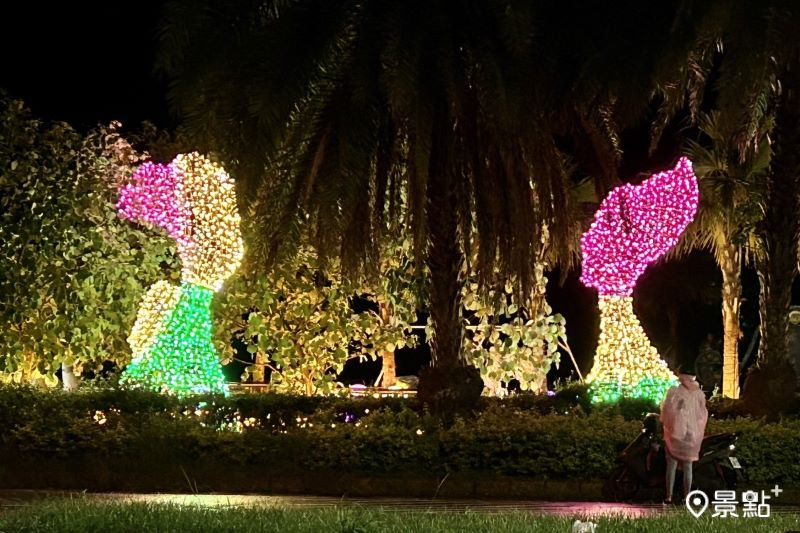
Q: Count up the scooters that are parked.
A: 1